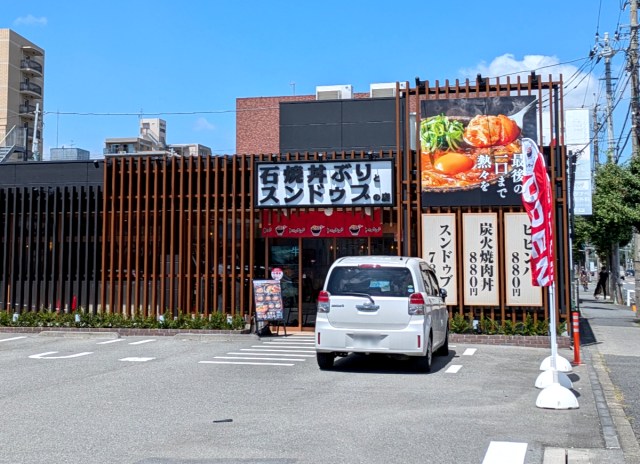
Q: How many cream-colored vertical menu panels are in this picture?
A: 3